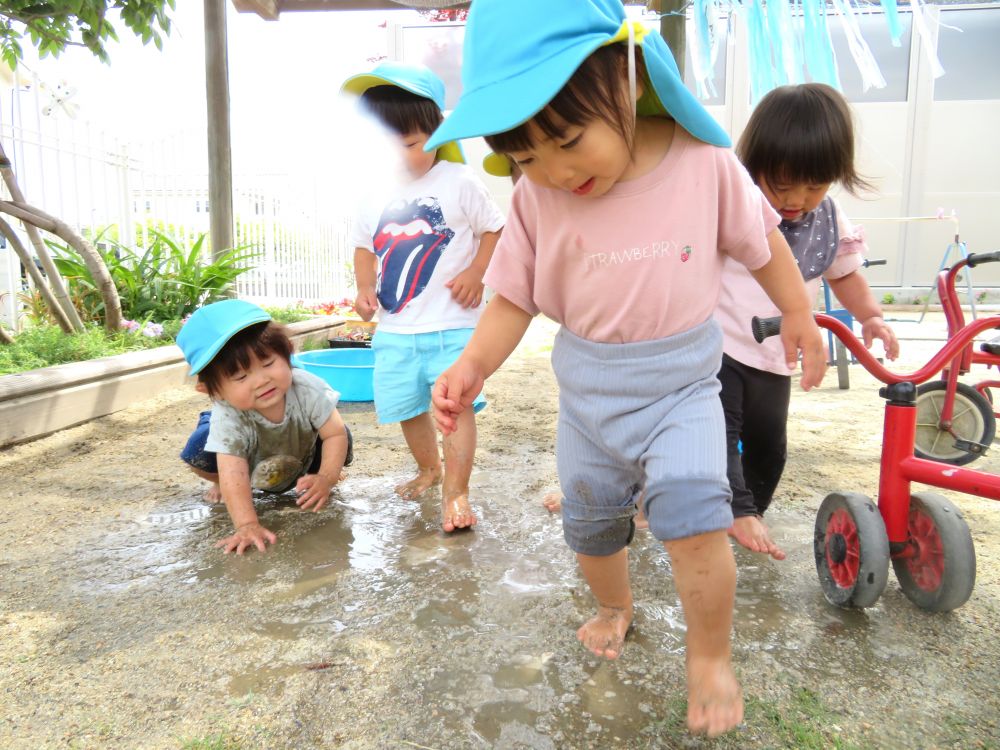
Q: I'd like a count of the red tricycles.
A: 2